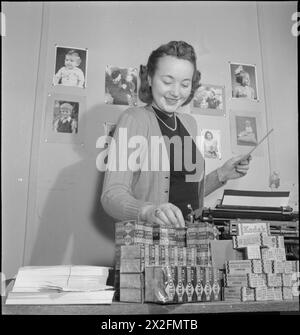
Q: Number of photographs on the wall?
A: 8